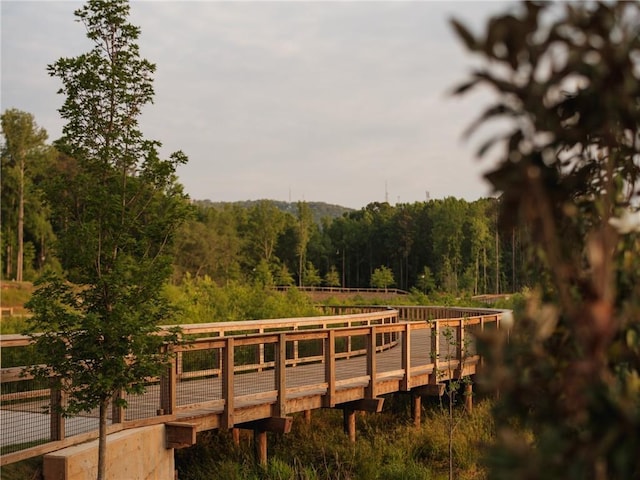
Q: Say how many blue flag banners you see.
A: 0